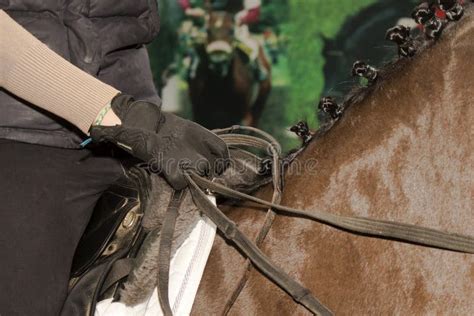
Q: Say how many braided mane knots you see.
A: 6